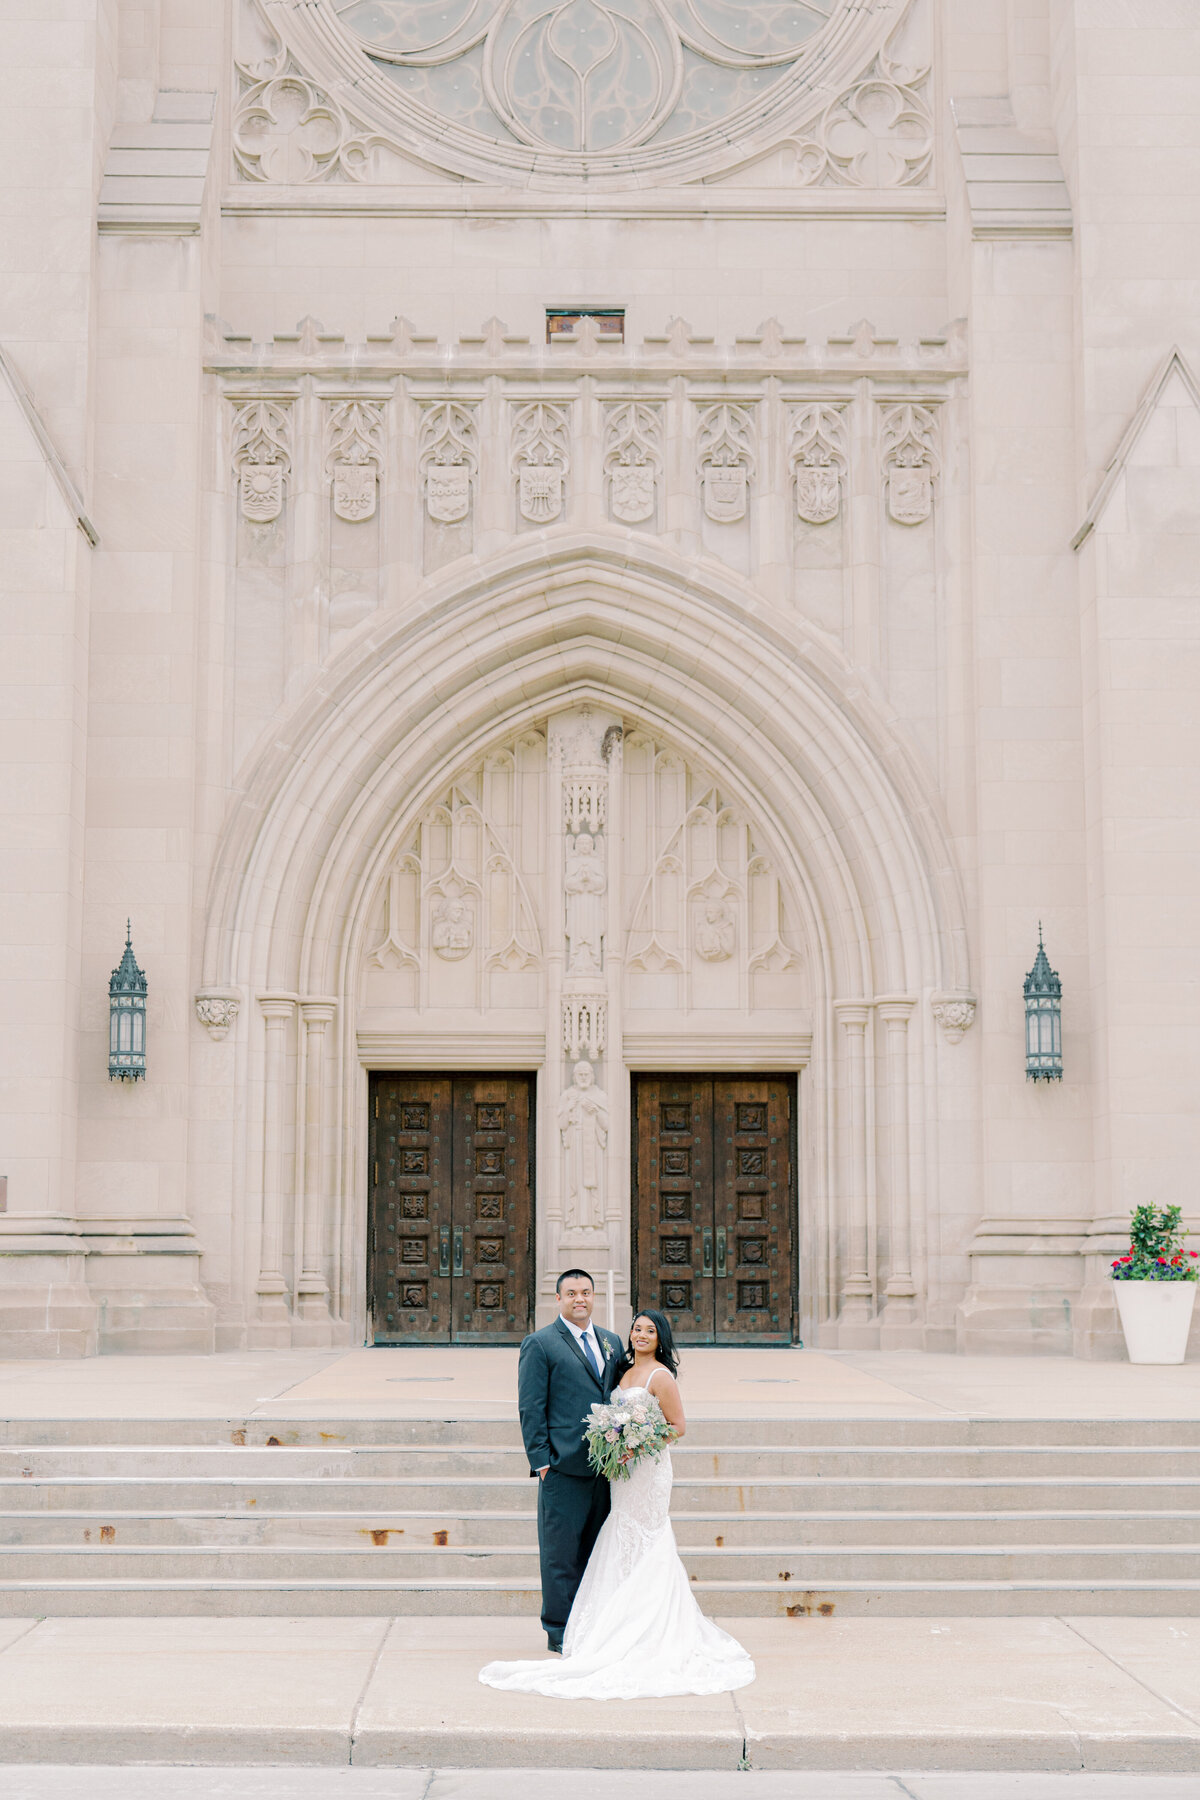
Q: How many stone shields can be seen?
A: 8